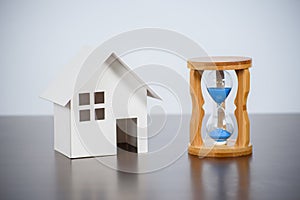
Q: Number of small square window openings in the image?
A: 4